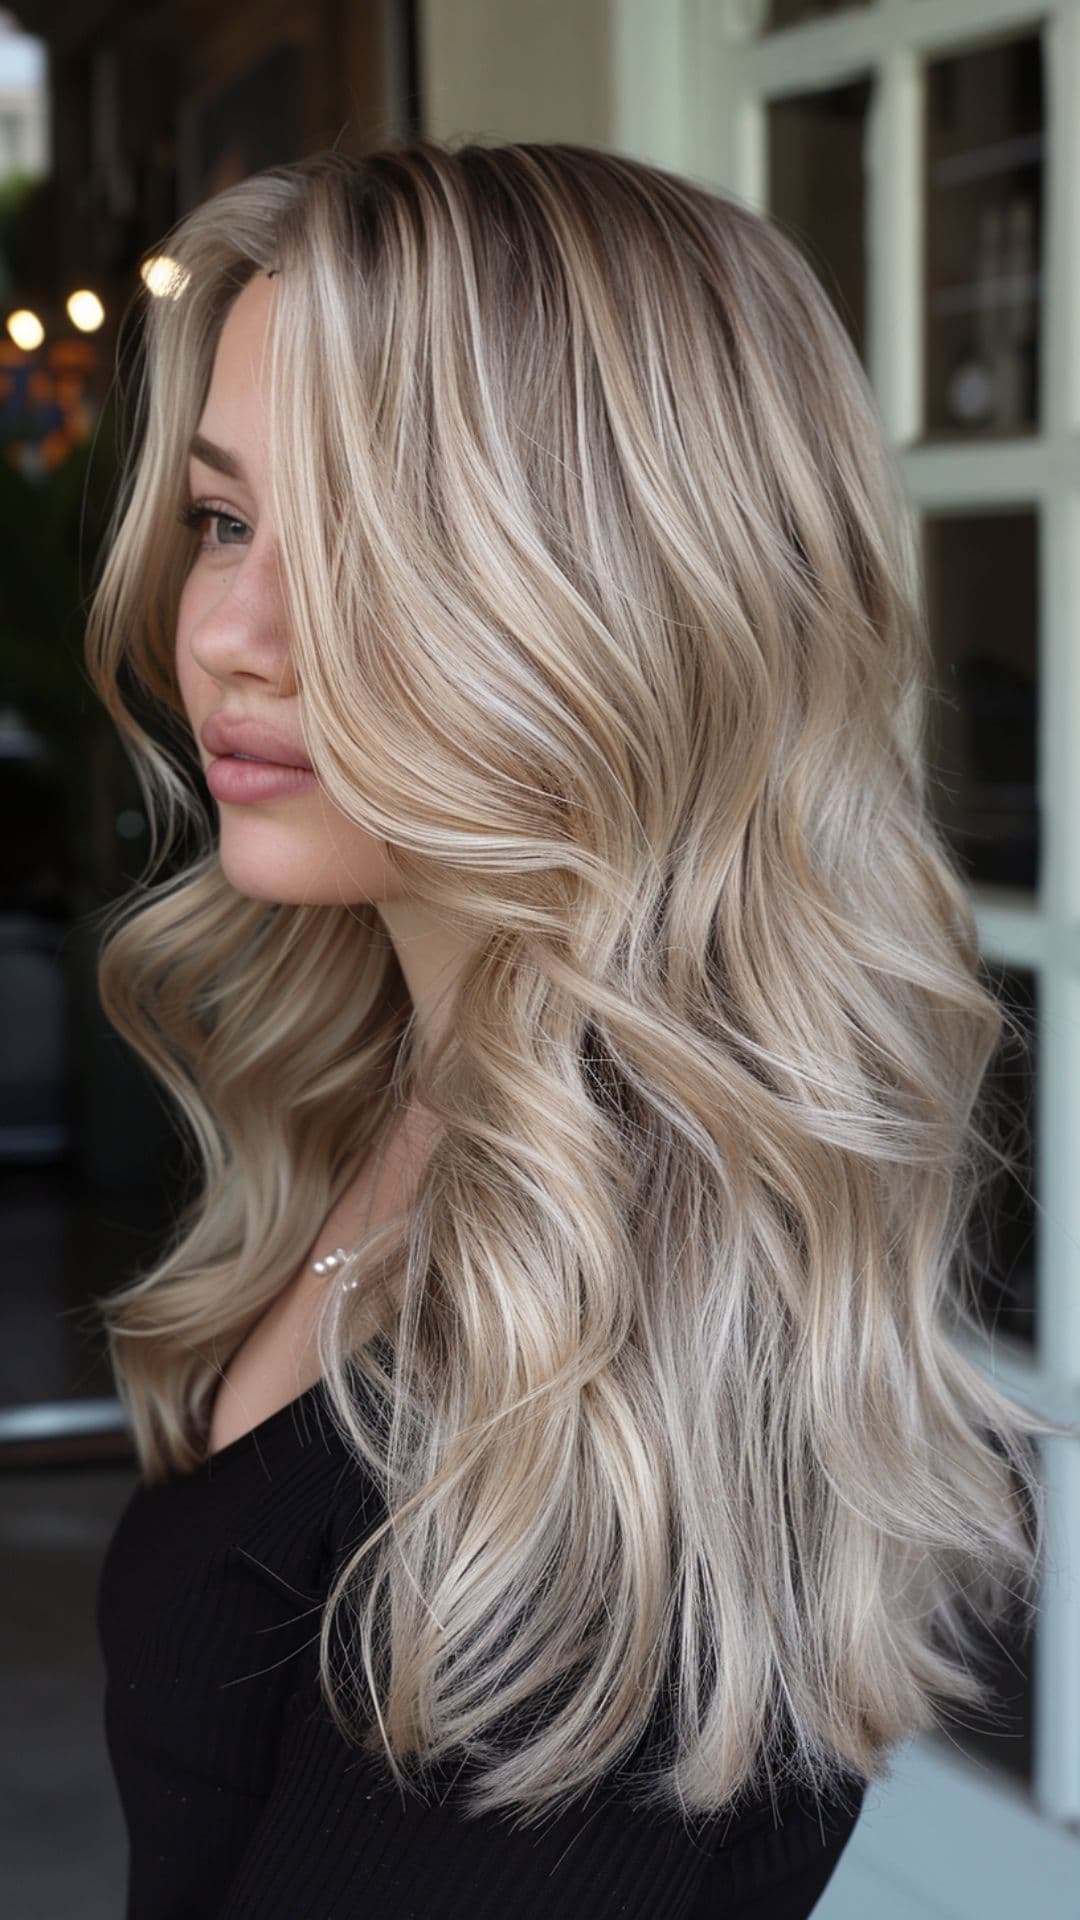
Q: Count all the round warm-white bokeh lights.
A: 3